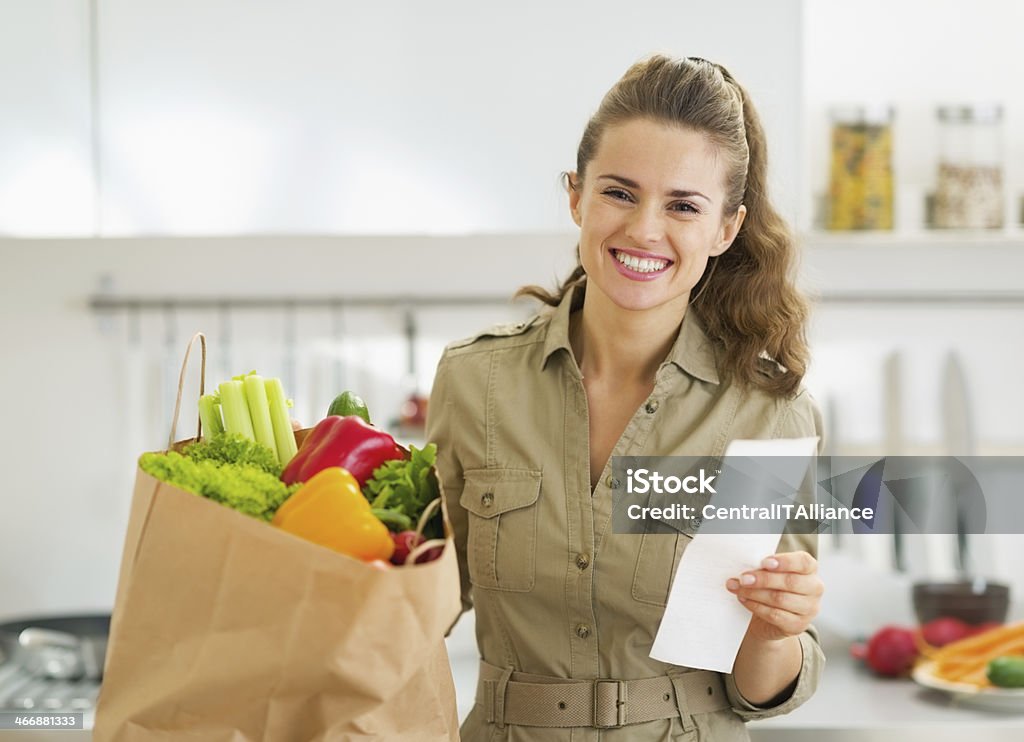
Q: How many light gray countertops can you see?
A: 1